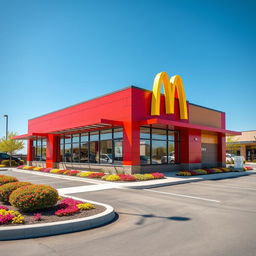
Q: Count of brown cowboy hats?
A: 0